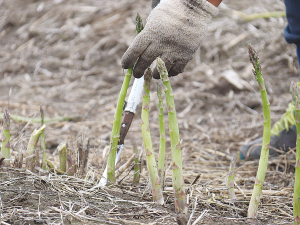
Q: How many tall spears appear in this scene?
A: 6